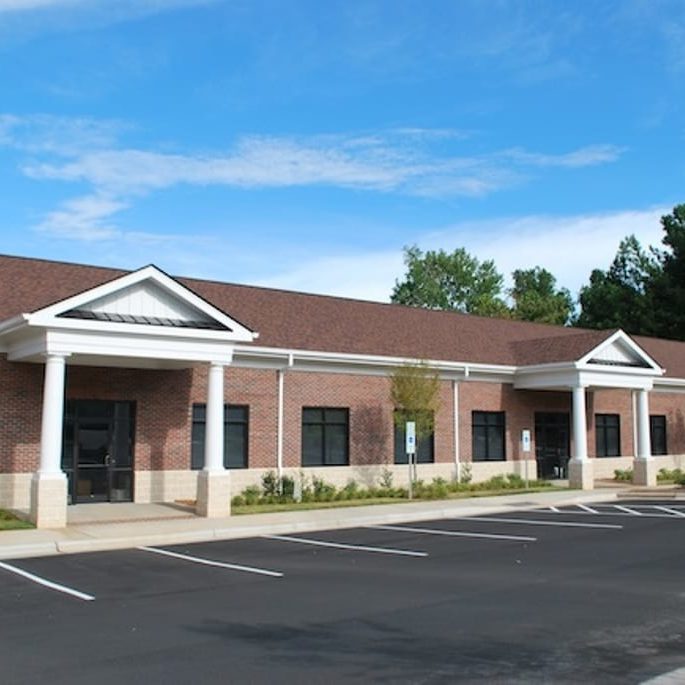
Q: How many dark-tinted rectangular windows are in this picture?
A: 6